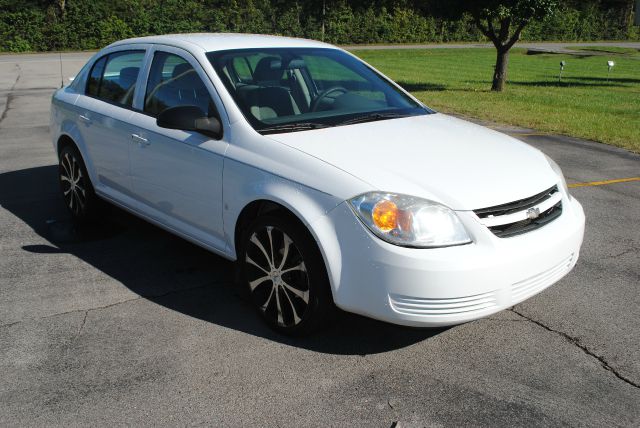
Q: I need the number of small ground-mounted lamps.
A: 2